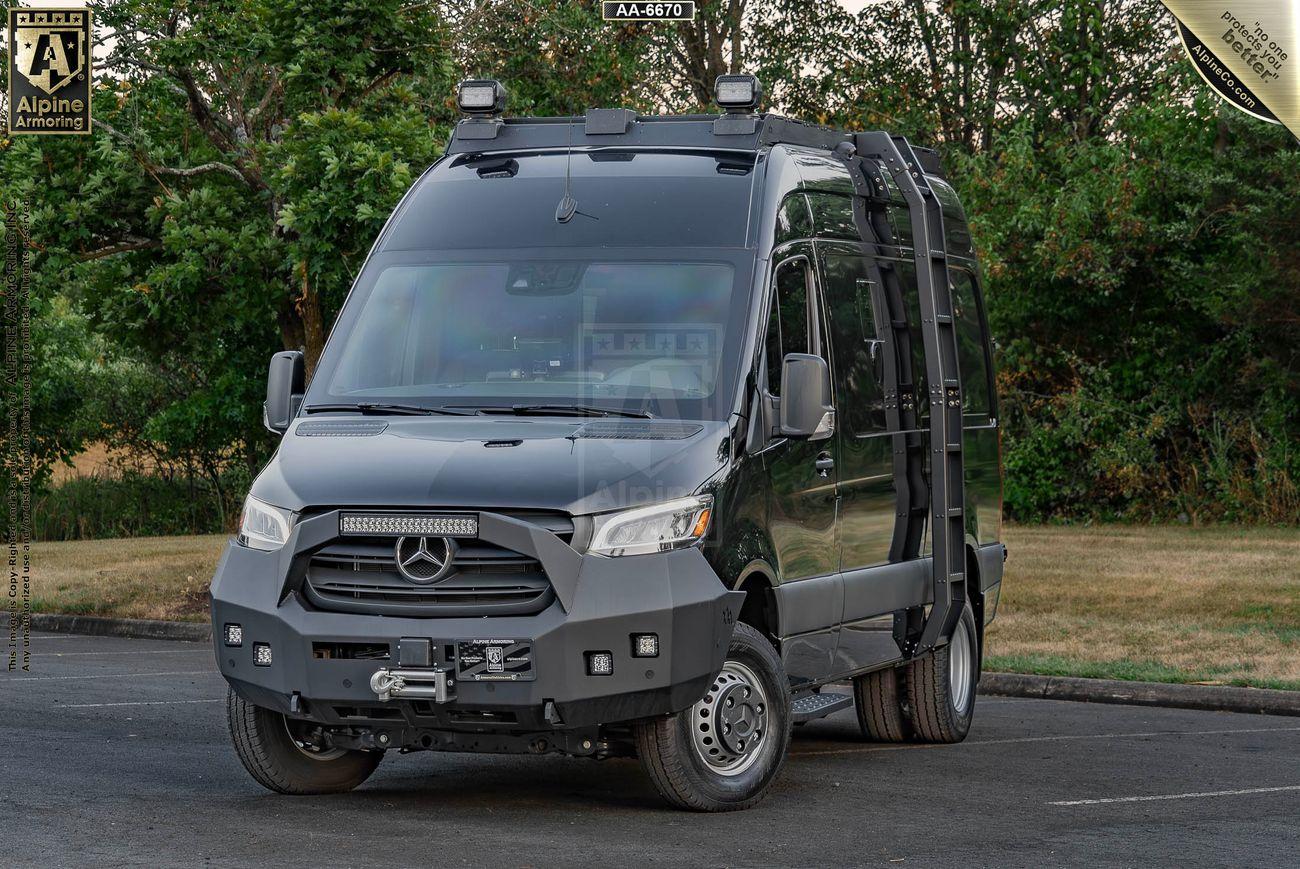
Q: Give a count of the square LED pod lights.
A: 4